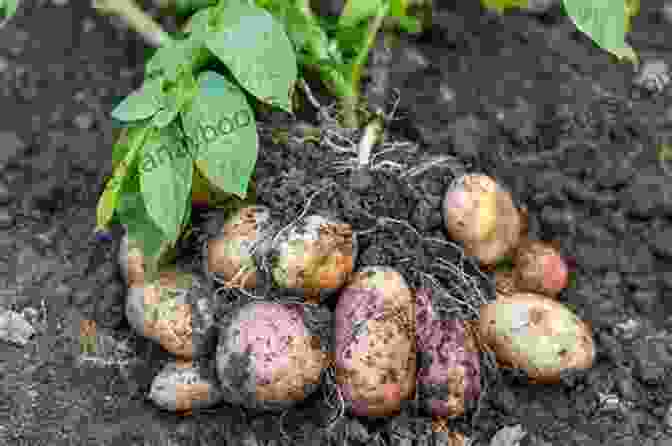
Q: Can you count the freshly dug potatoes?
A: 11